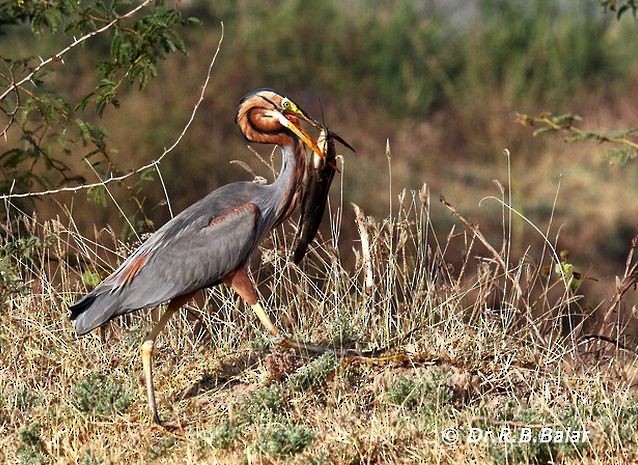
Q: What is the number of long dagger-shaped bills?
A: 1